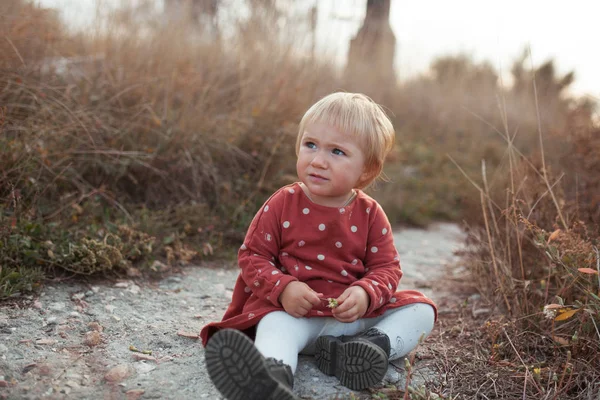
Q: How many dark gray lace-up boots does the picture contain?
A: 2